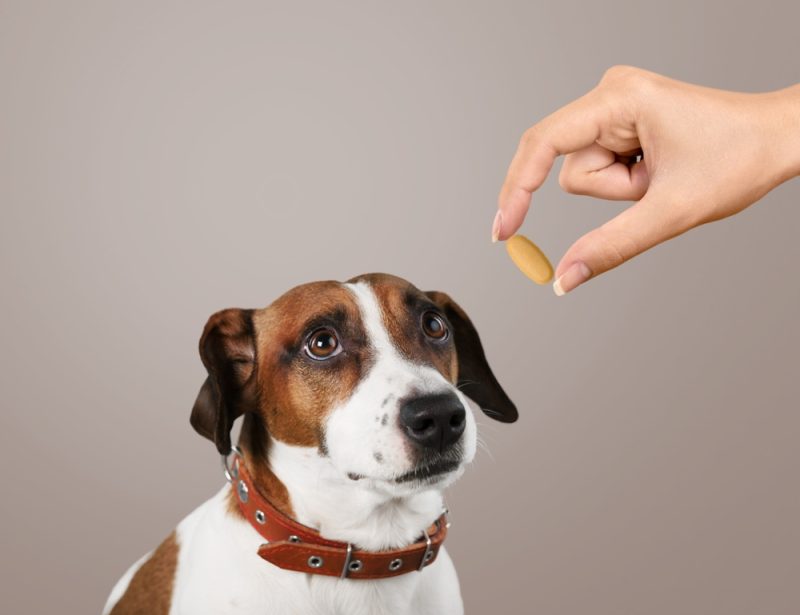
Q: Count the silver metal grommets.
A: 6